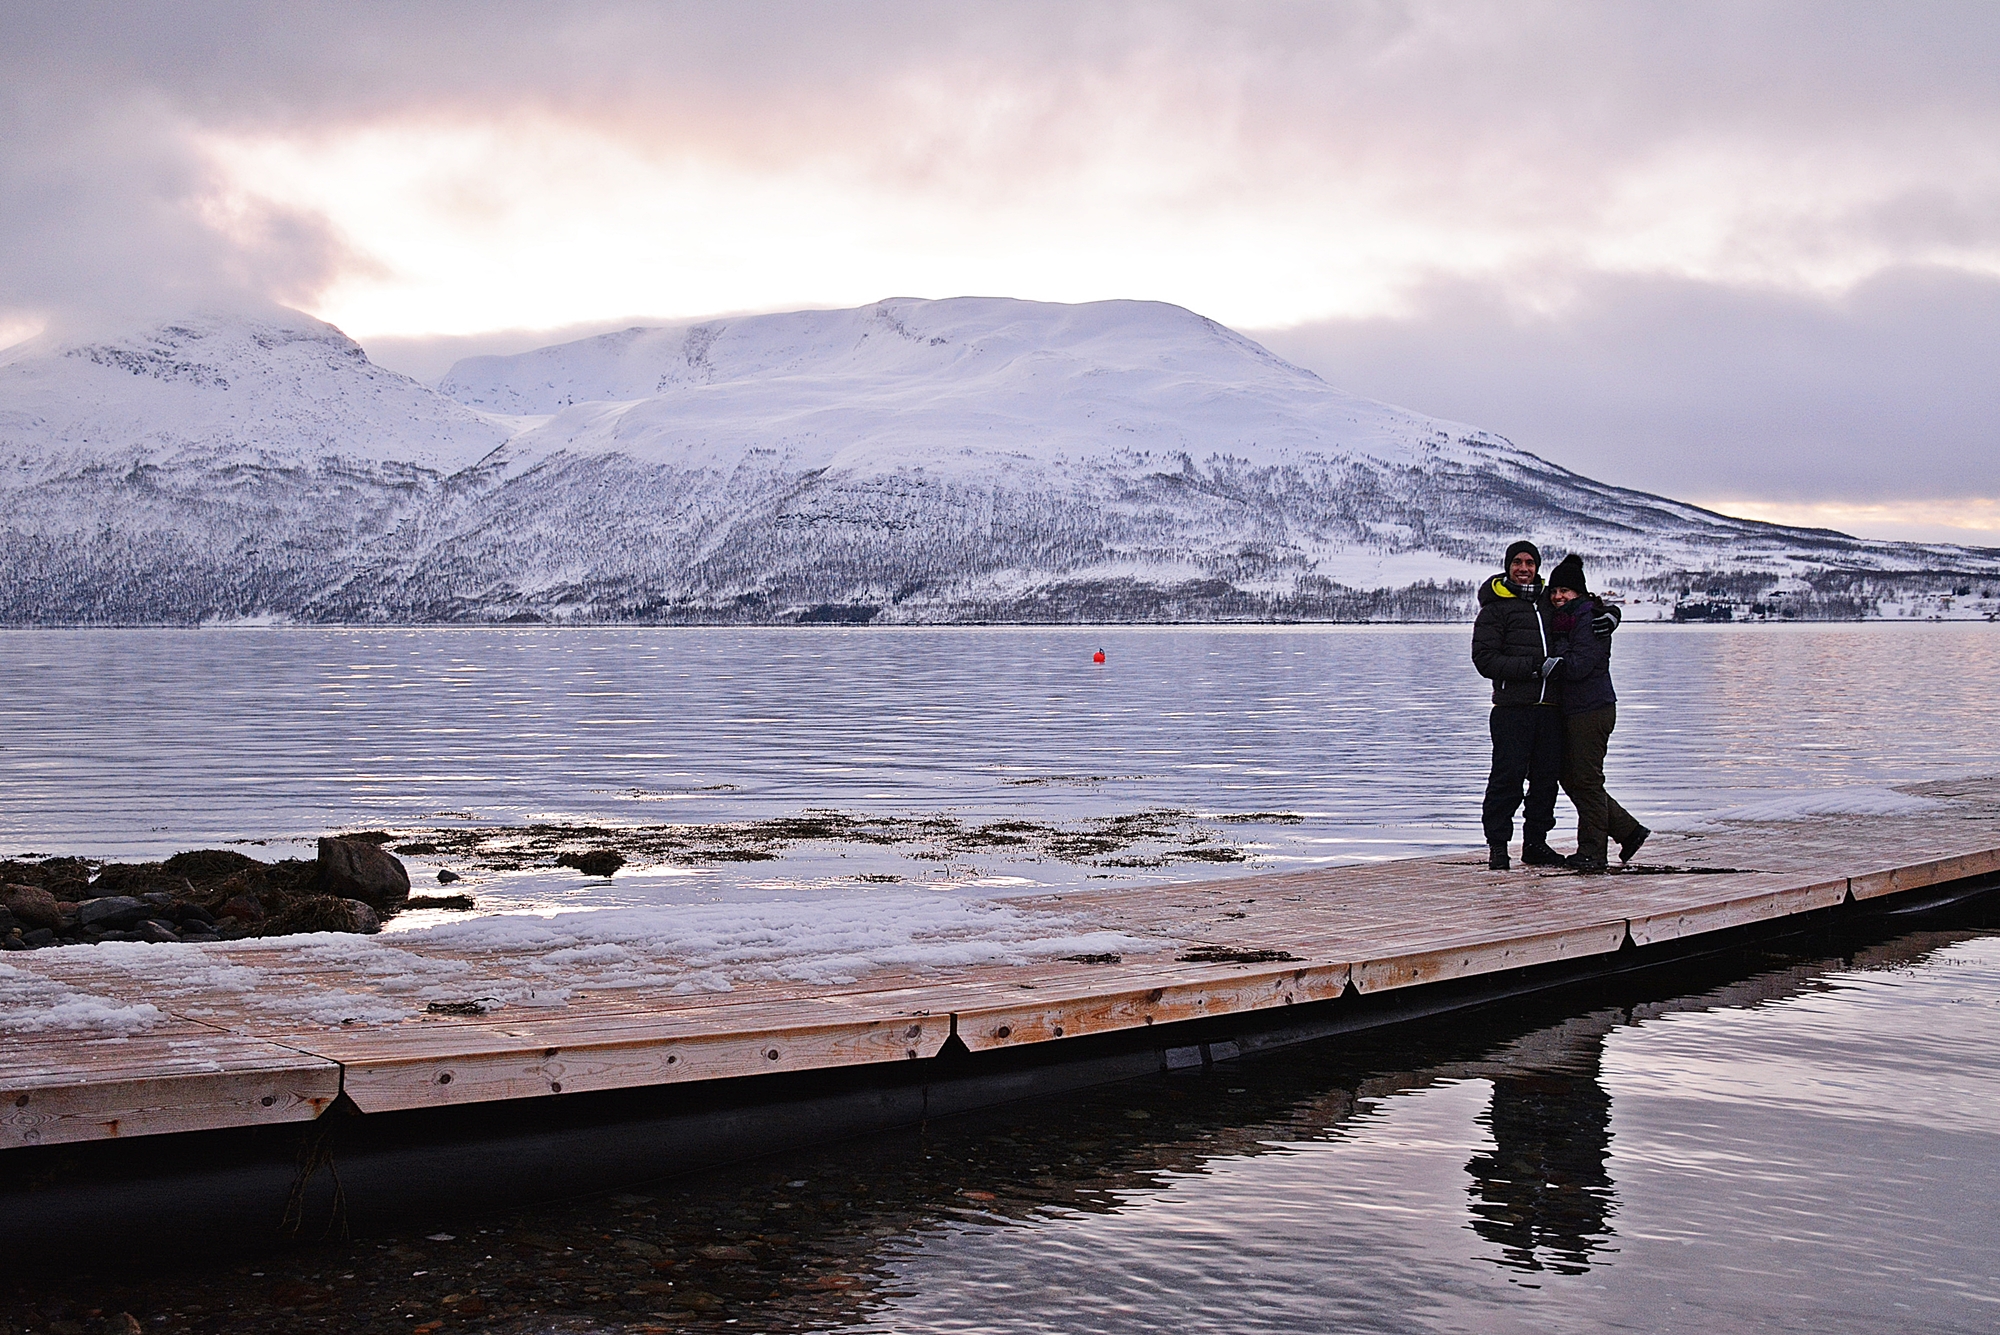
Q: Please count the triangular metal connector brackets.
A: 5